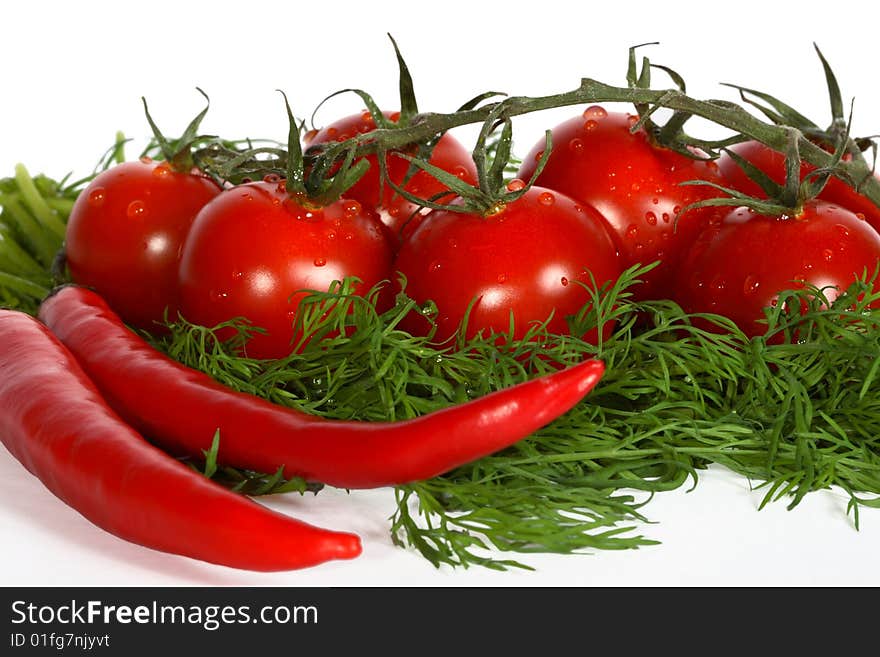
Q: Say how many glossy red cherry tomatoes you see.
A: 7